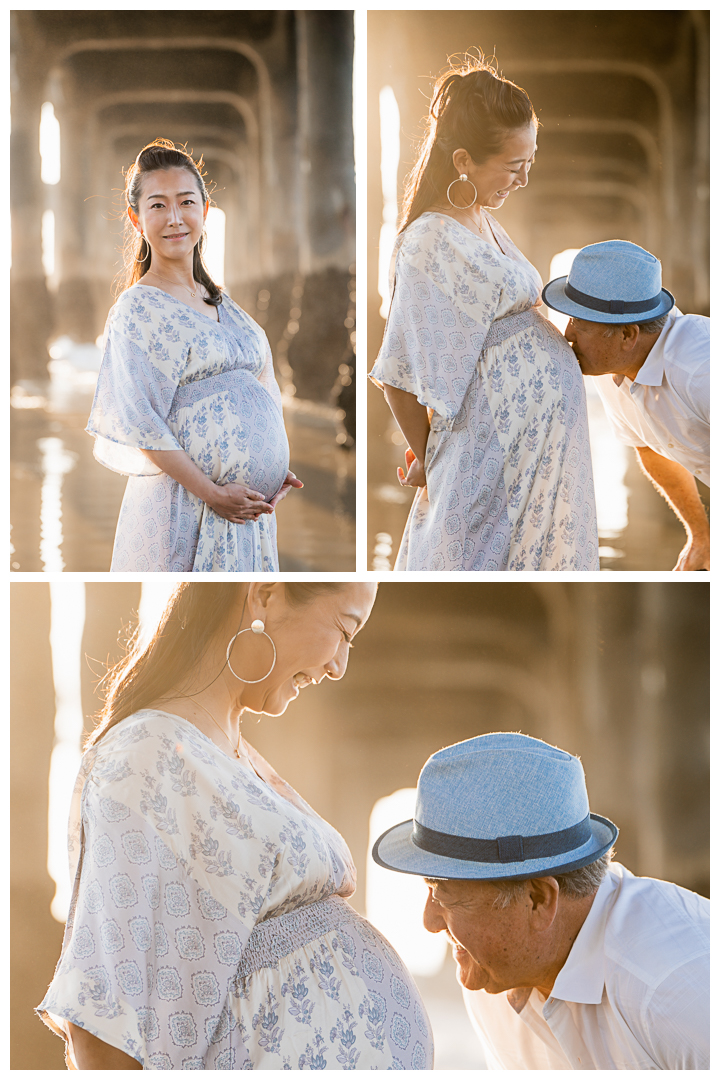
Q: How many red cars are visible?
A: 0